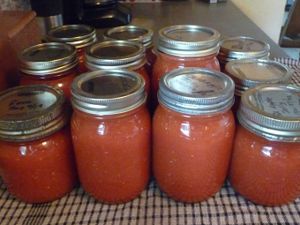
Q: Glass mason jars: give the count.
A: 11